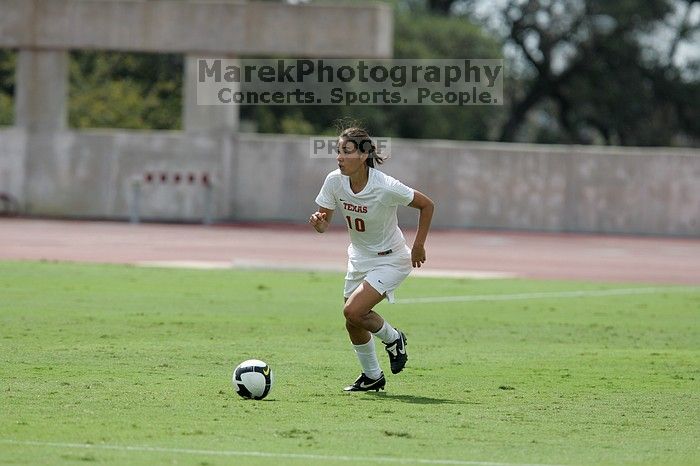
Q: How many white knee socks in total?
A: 2